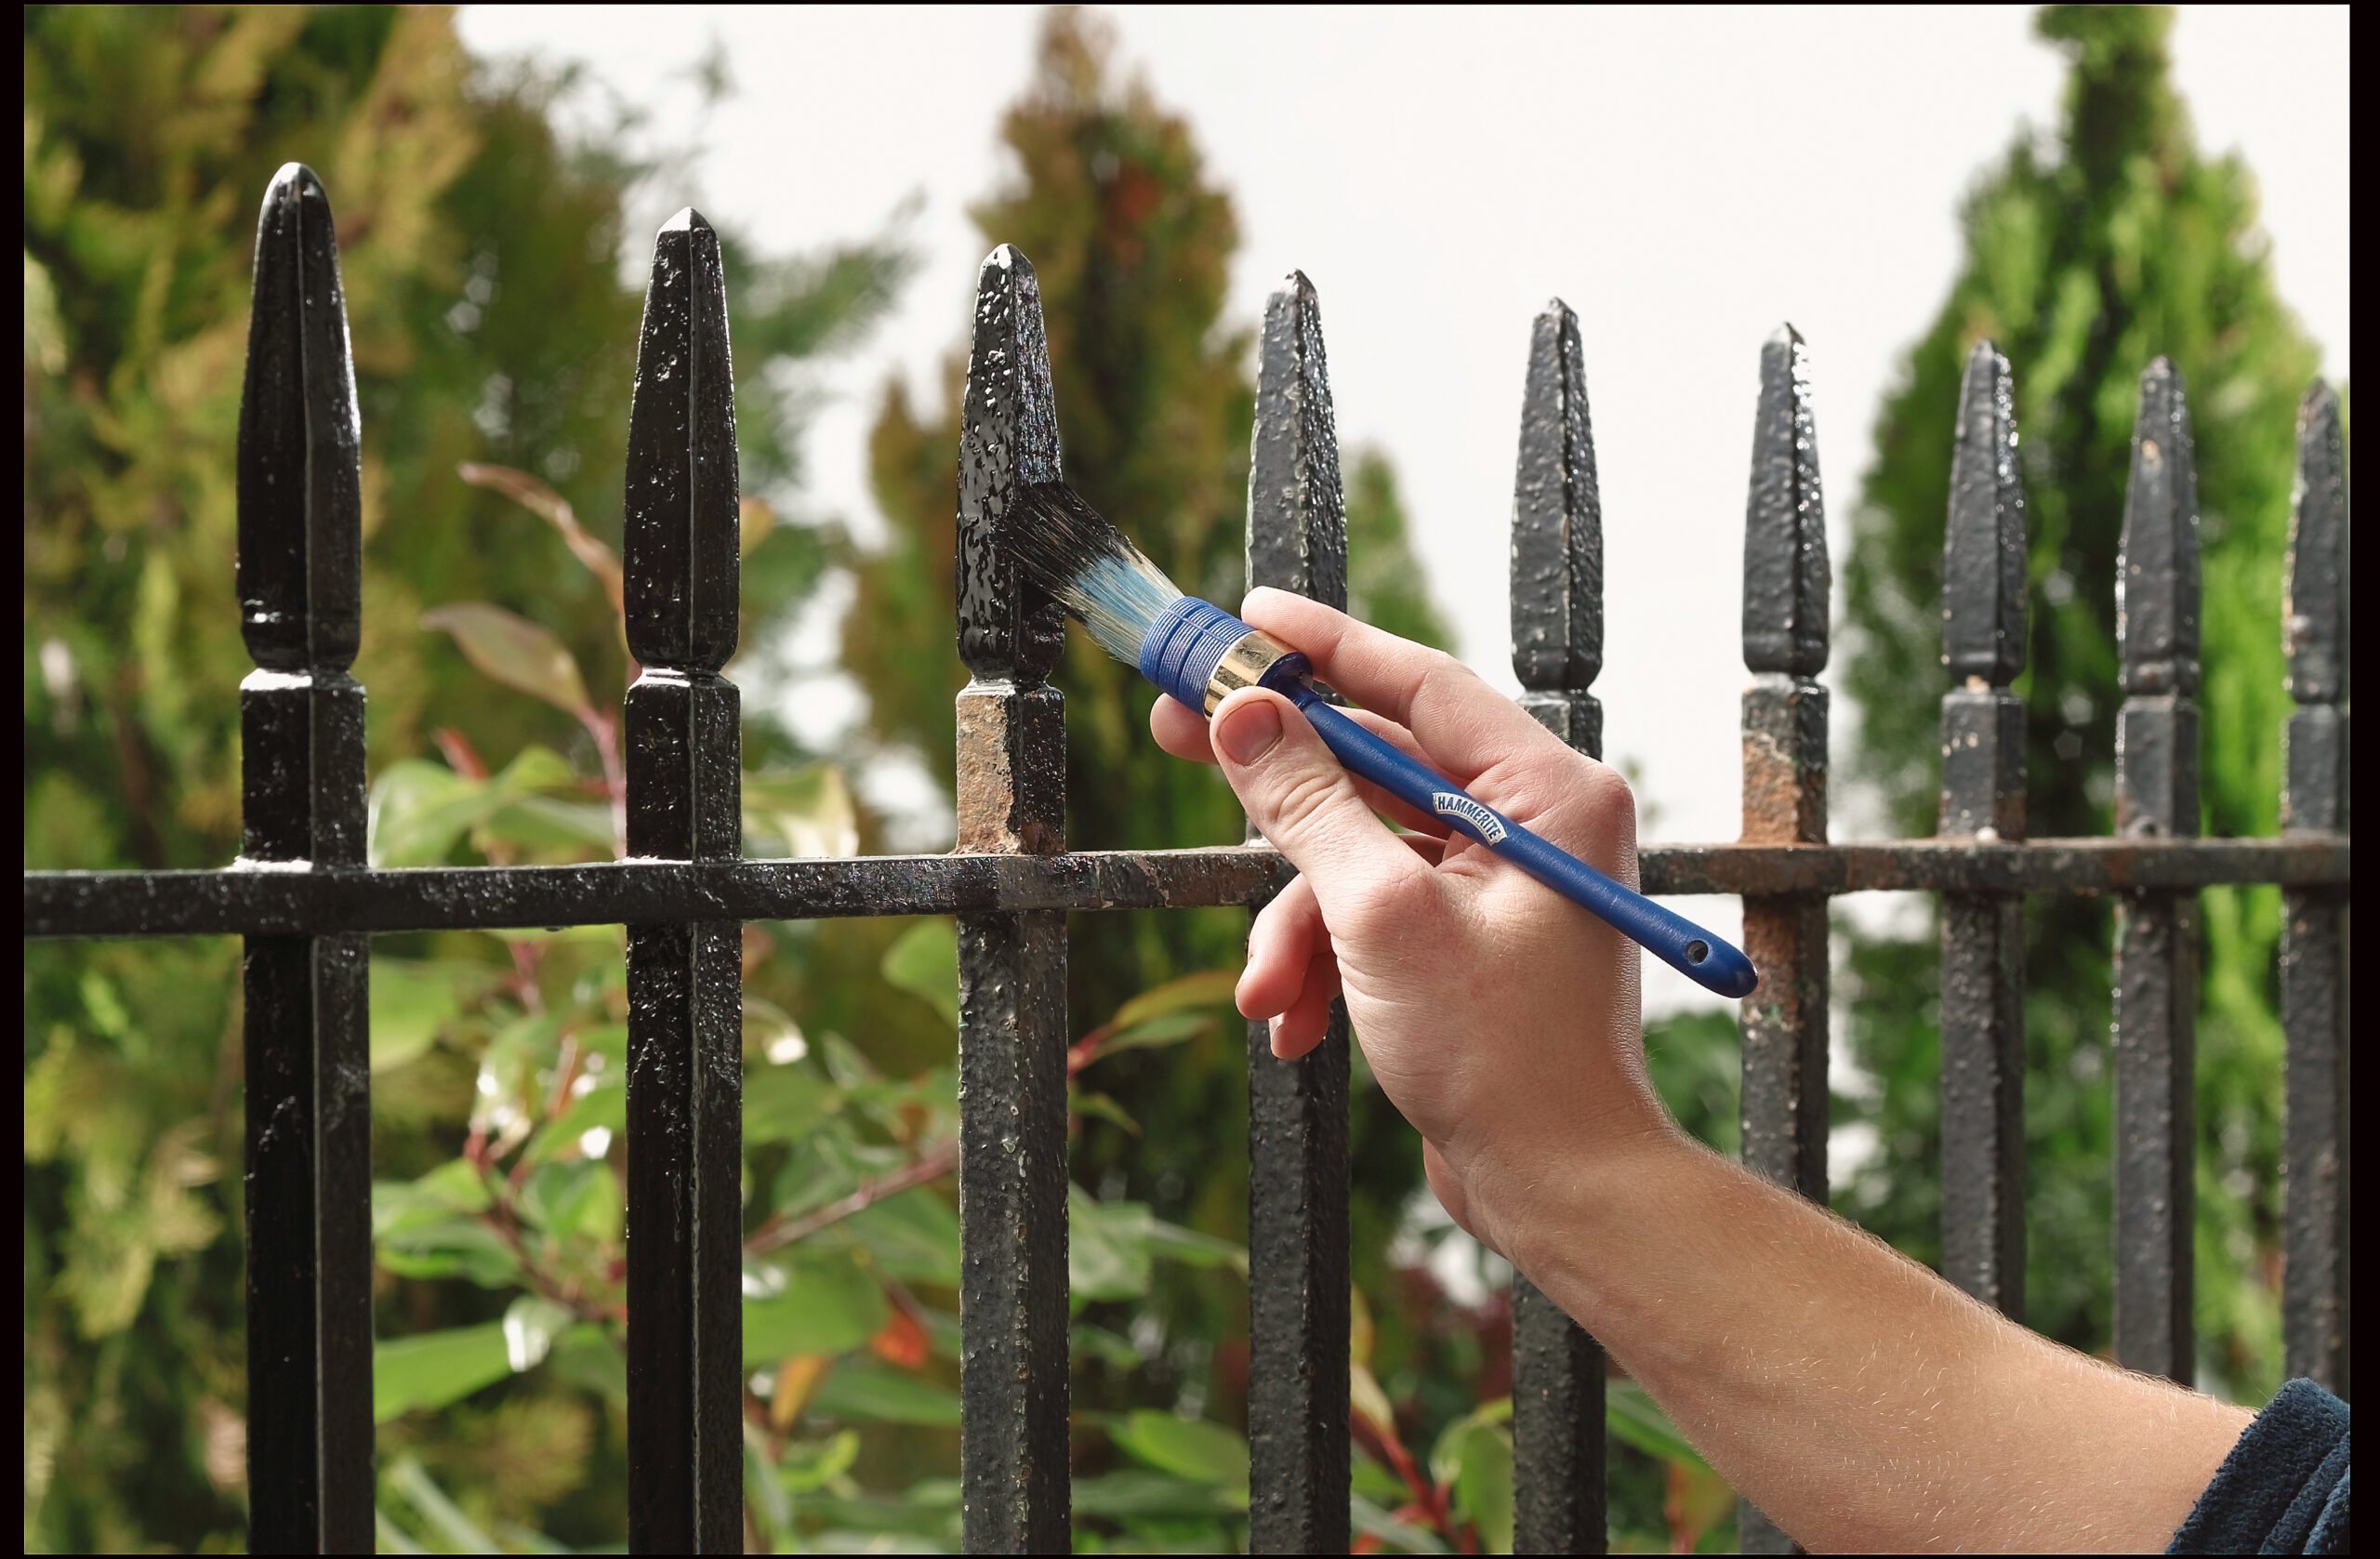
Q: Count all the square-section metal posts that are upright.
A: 9